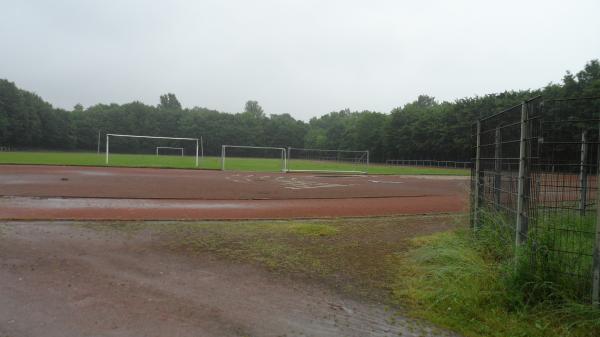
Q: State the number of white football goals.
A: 4